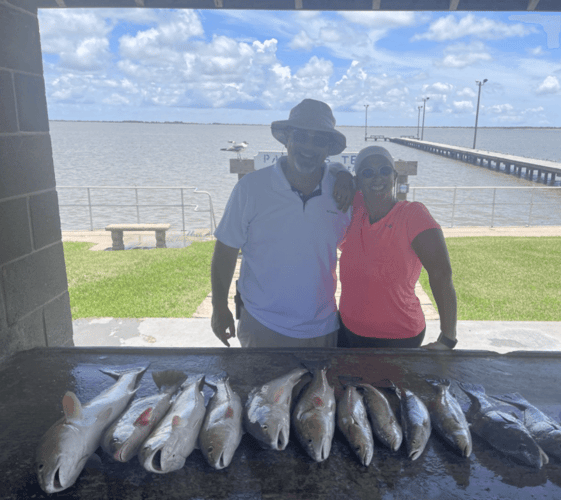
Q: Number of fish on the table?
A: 12